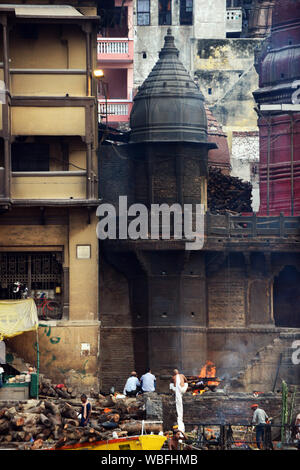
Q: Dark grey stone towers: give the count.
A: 1